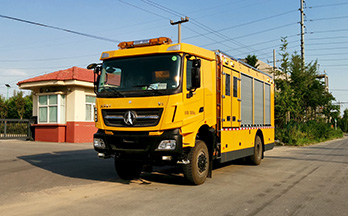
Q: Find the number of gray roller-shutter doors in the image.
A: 3